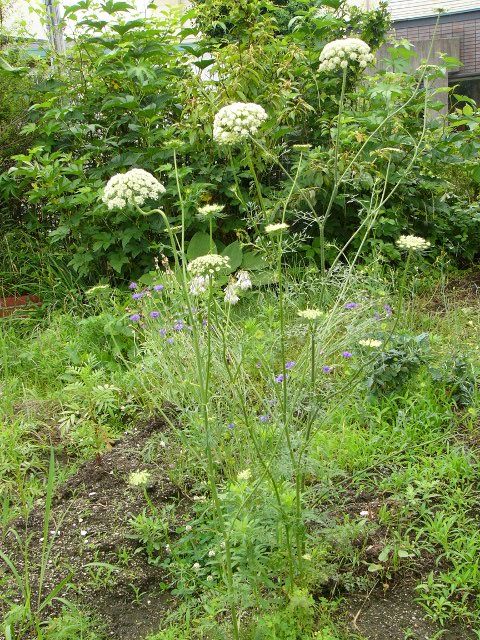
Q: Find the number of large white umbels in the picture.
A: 3